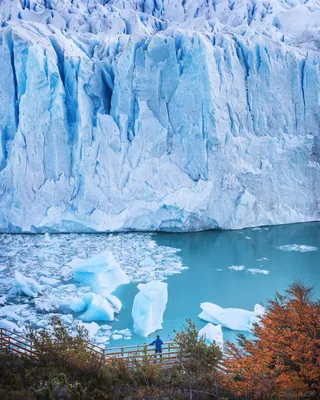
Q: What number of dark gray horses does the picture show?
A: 0